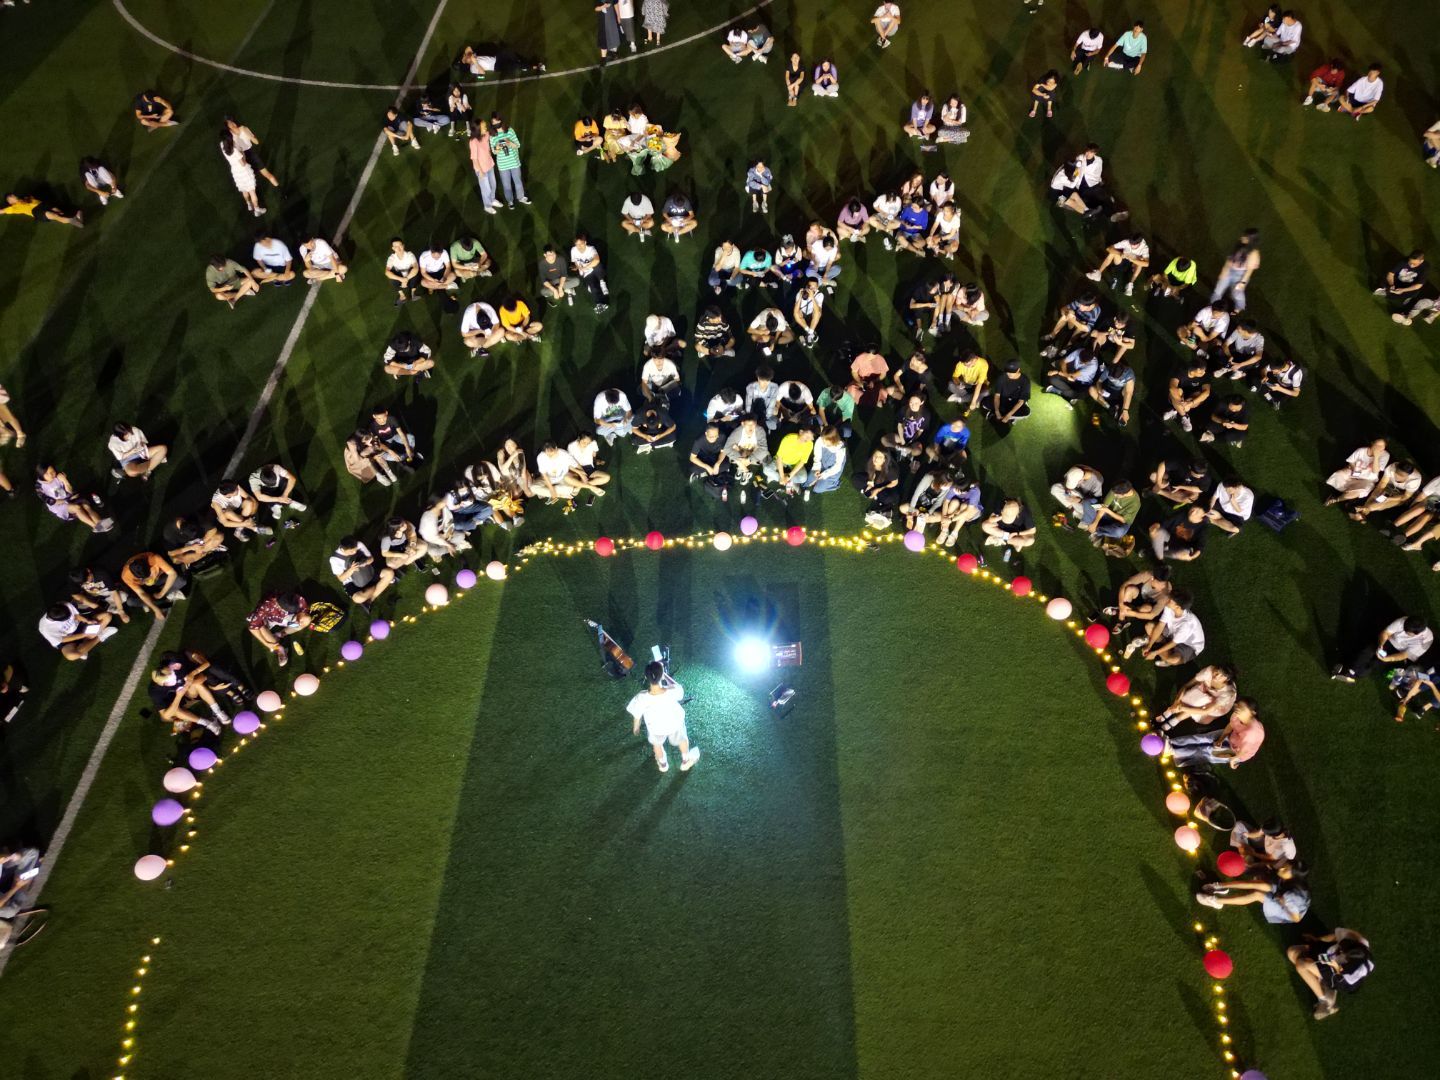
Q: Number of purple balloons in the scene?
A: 10